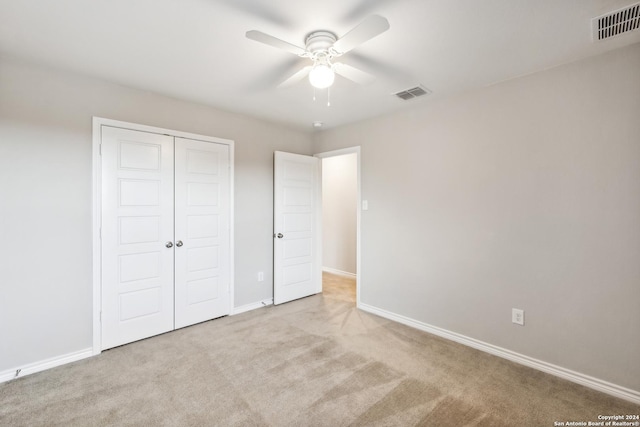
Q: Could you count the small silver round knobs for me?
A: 3